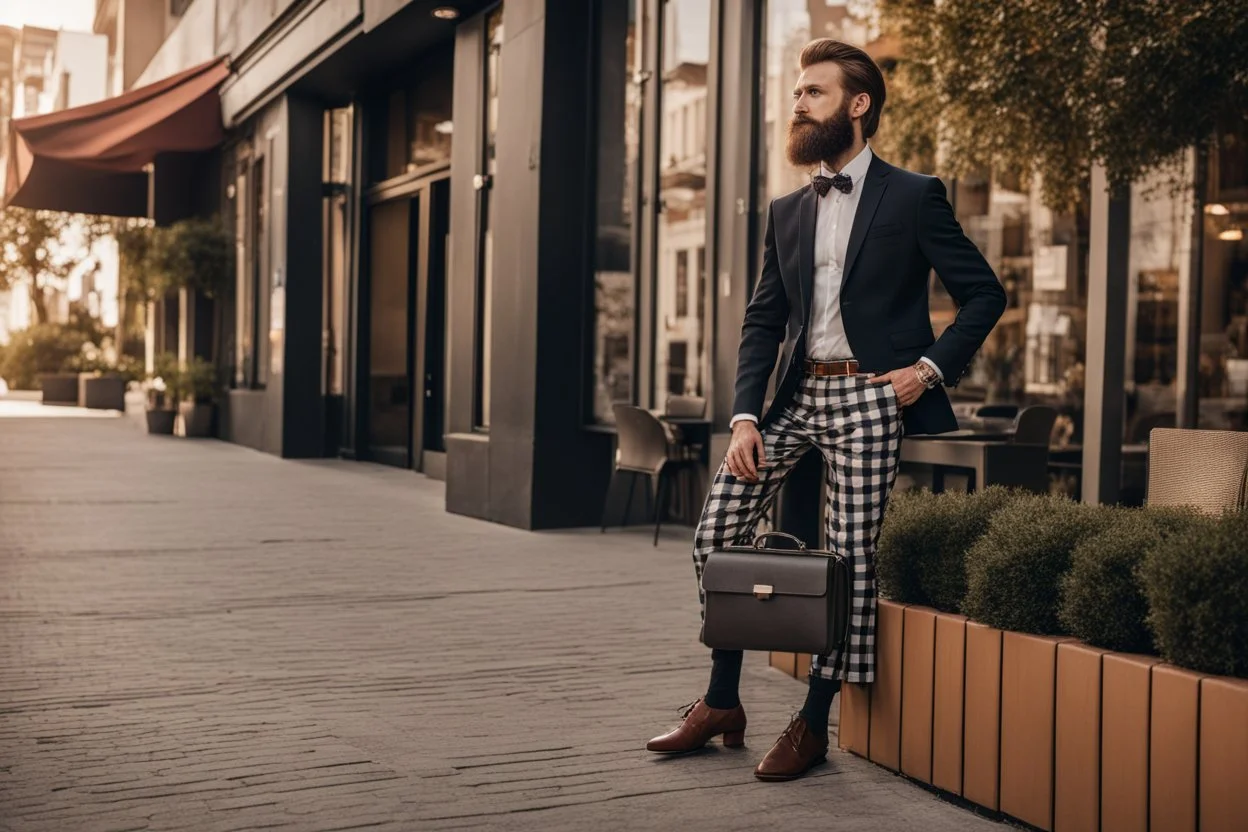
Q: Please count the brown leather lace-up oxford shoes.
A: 2